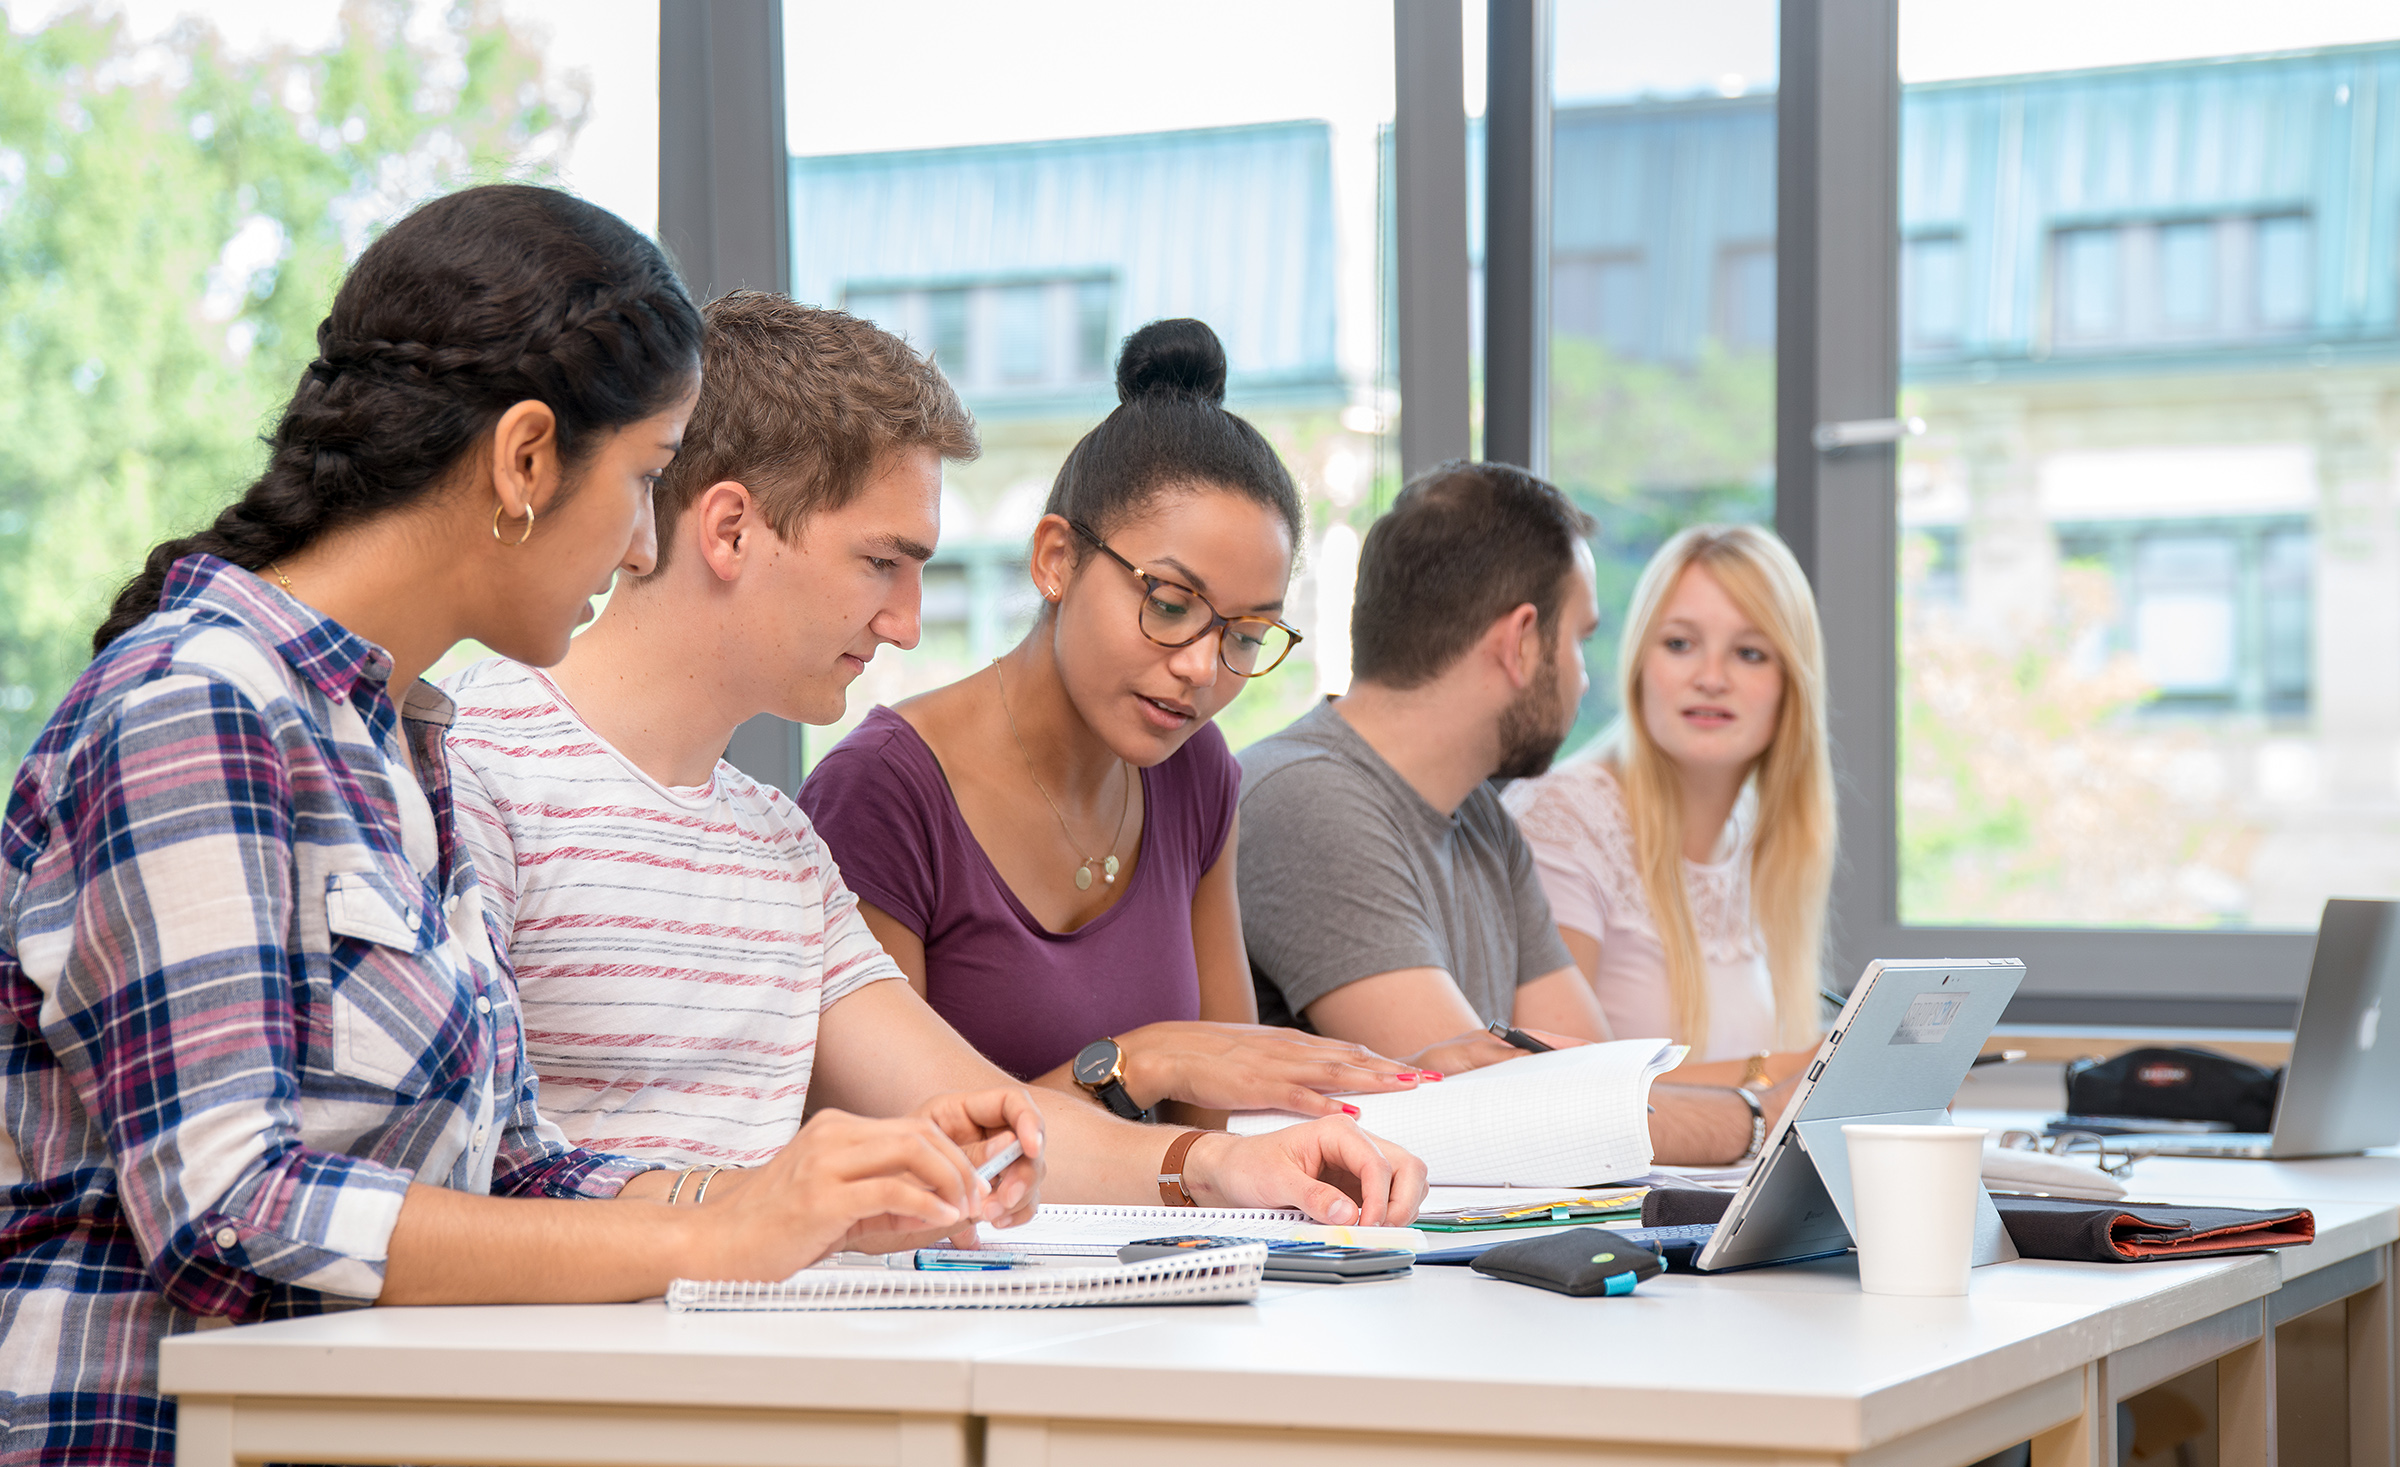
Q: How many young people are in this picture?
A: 5